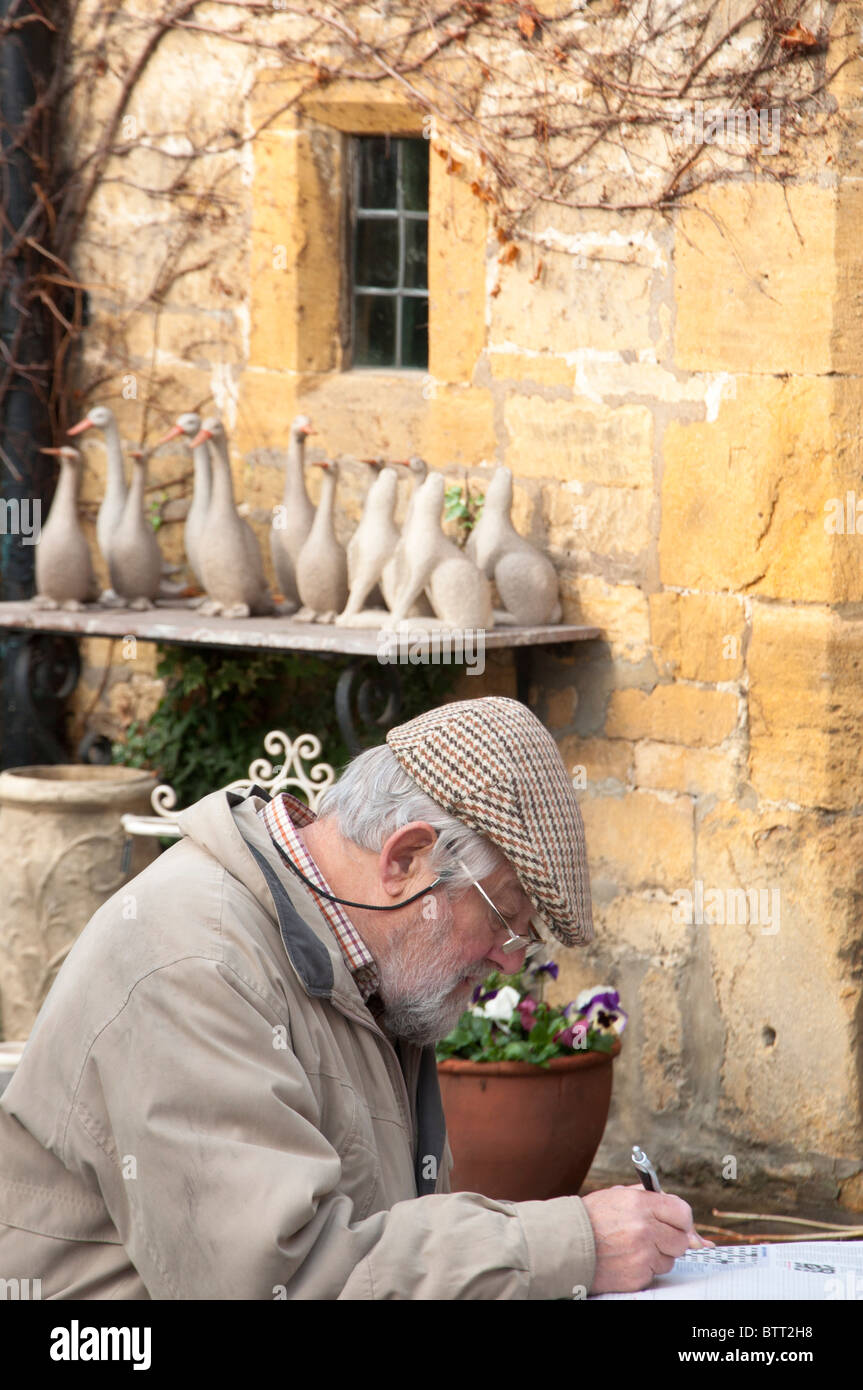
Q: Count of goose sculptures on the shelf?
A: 9